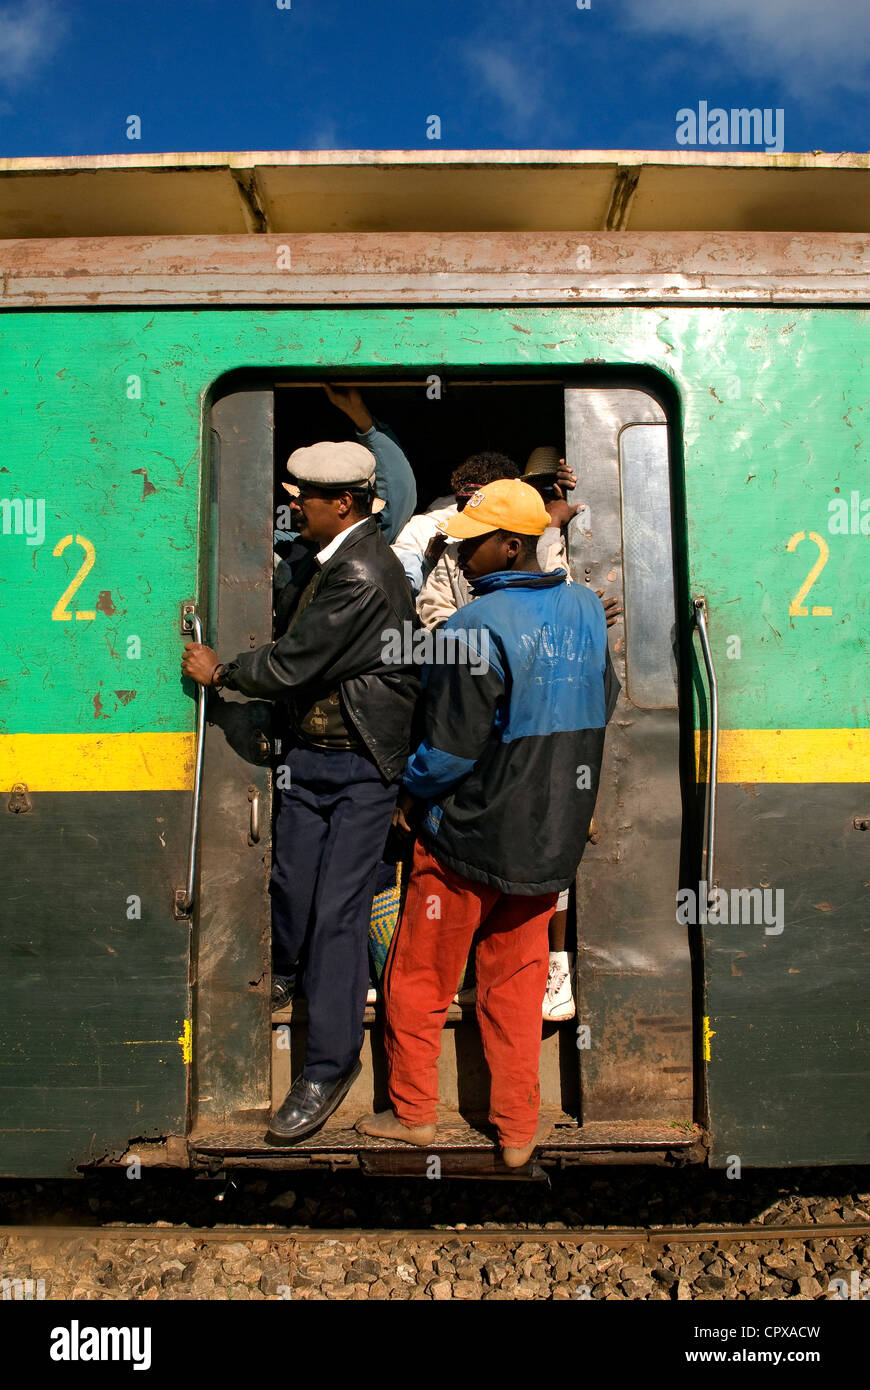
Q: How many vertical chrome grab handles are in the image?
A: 2